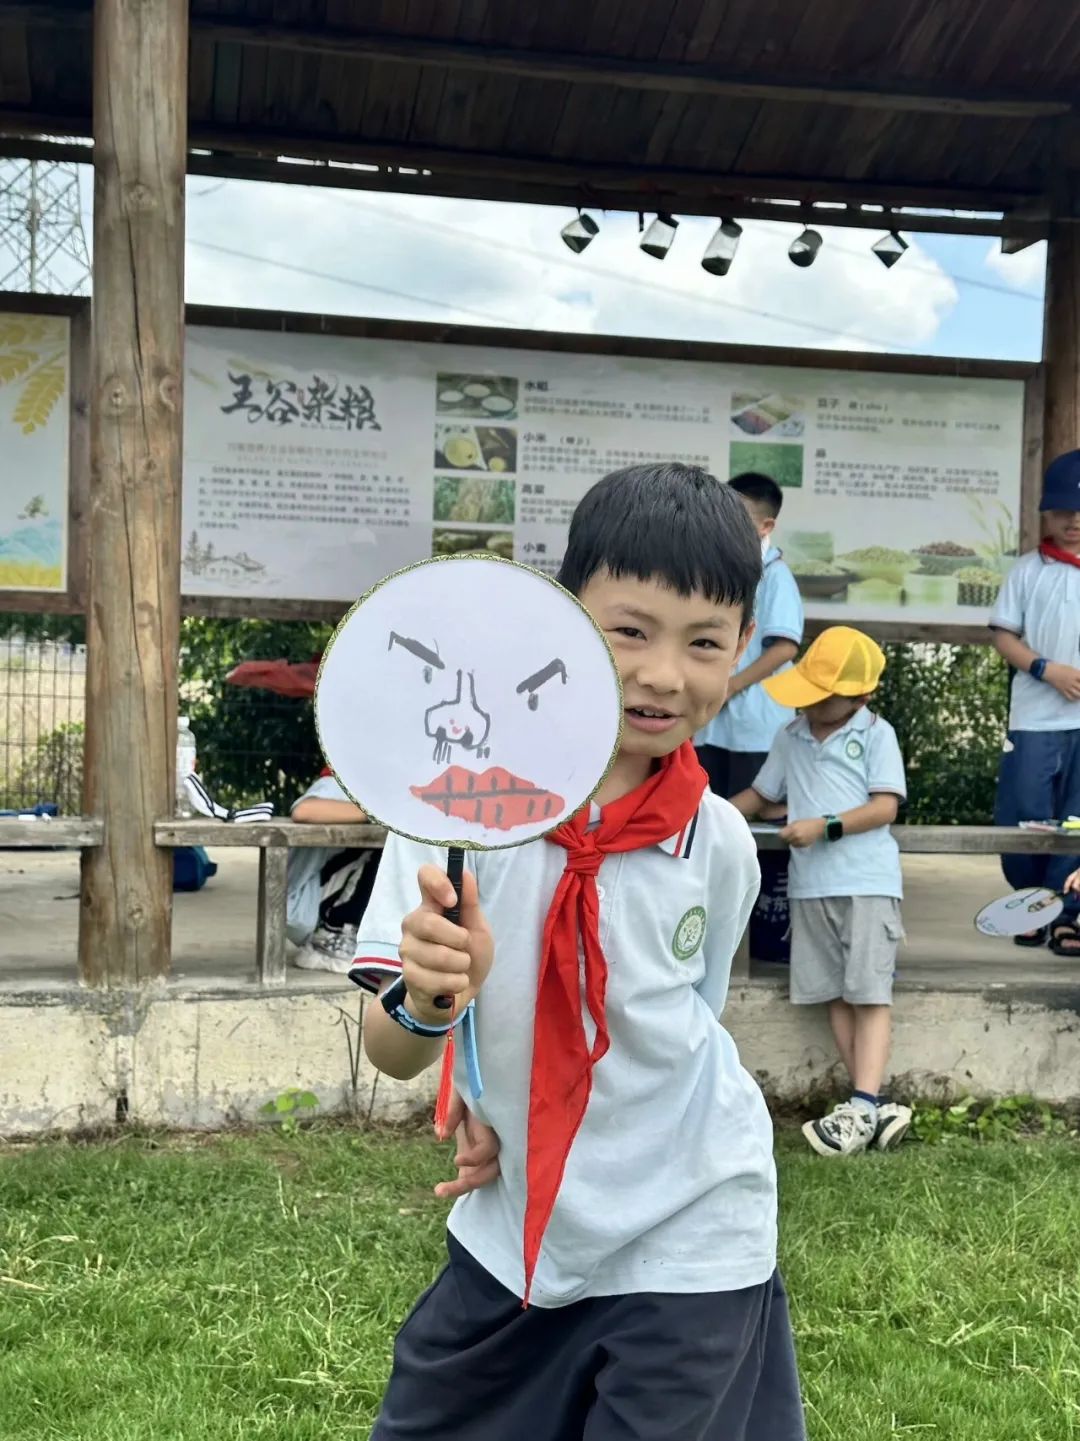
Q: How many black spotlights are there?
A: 5